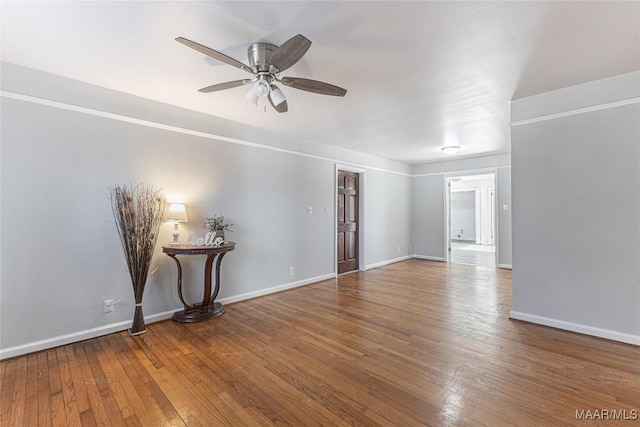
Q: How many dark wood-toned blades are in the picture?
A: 5